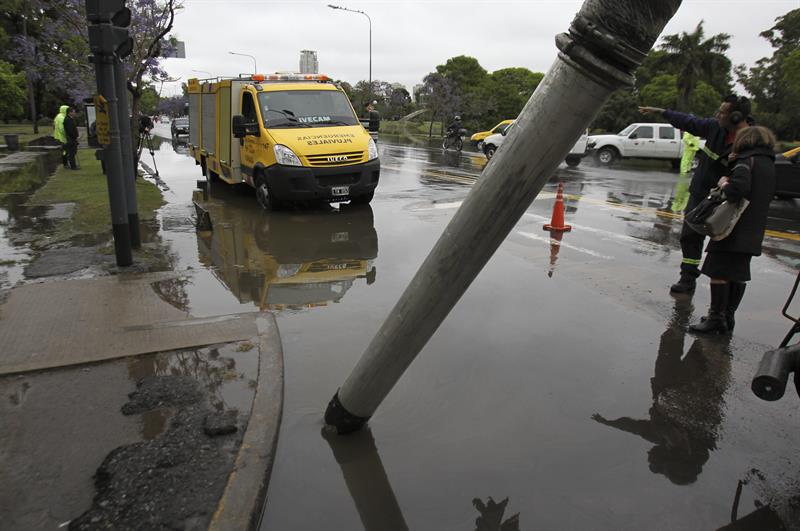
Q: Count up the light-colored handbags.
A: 1